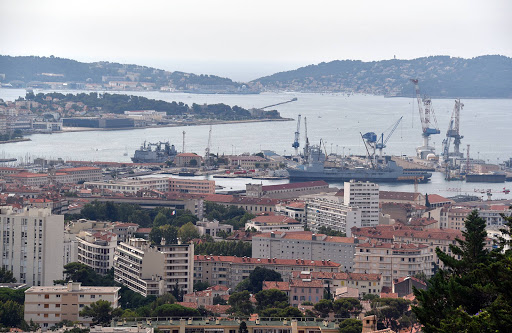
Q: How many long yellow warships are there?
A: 0